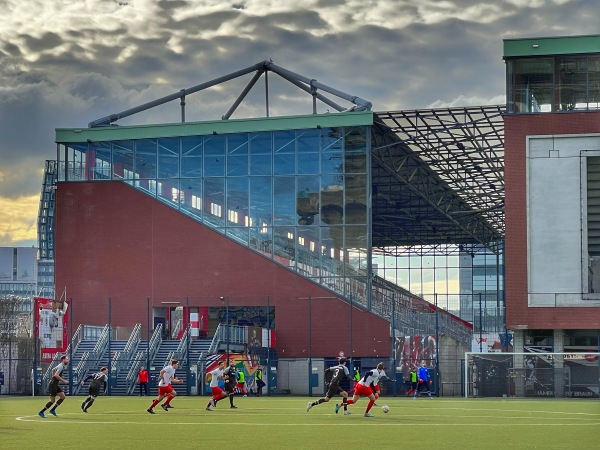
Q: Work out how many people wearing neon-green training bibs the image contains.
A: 4